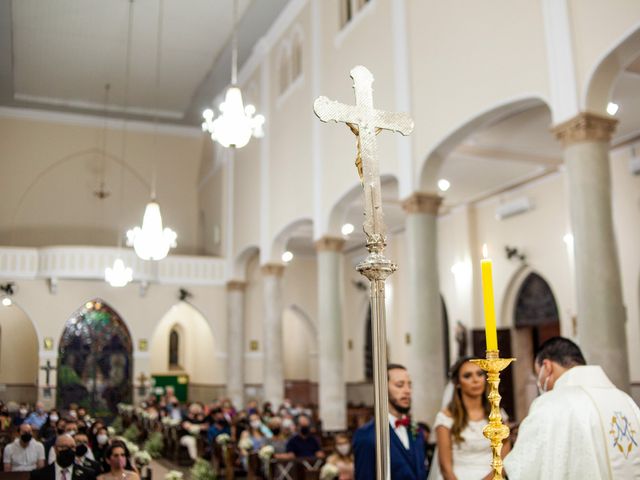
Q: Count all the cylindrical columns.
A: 5